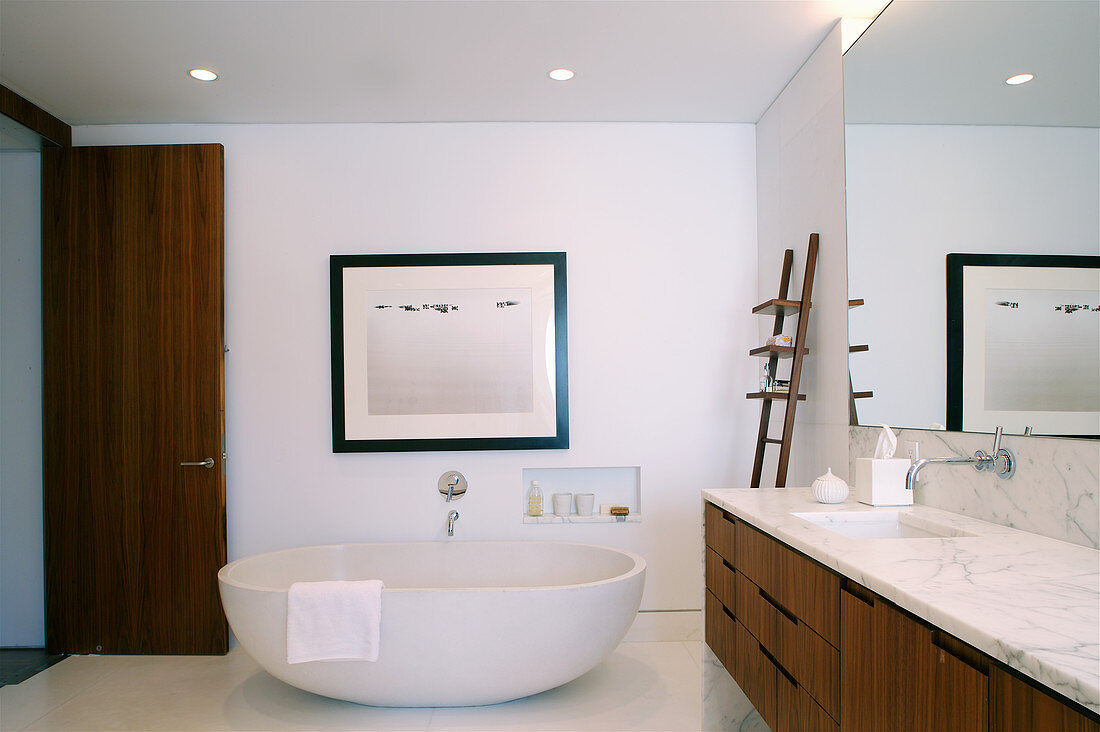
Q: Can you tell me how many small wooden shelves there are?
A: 3